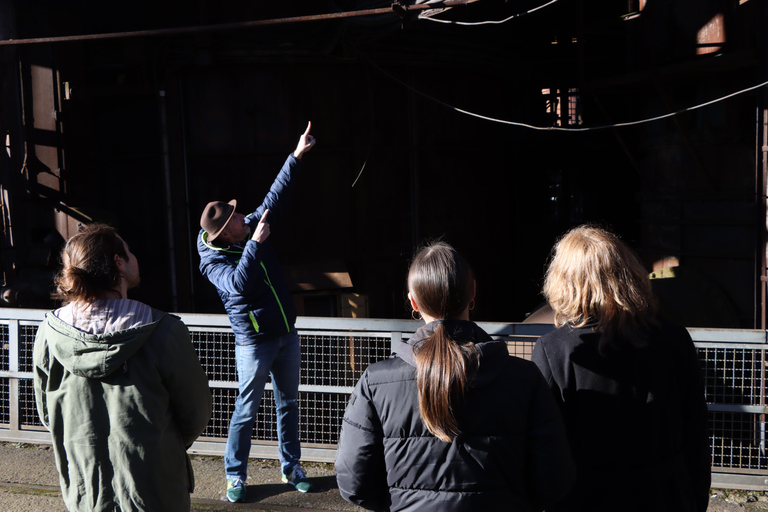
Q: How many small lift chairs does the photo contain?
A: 0